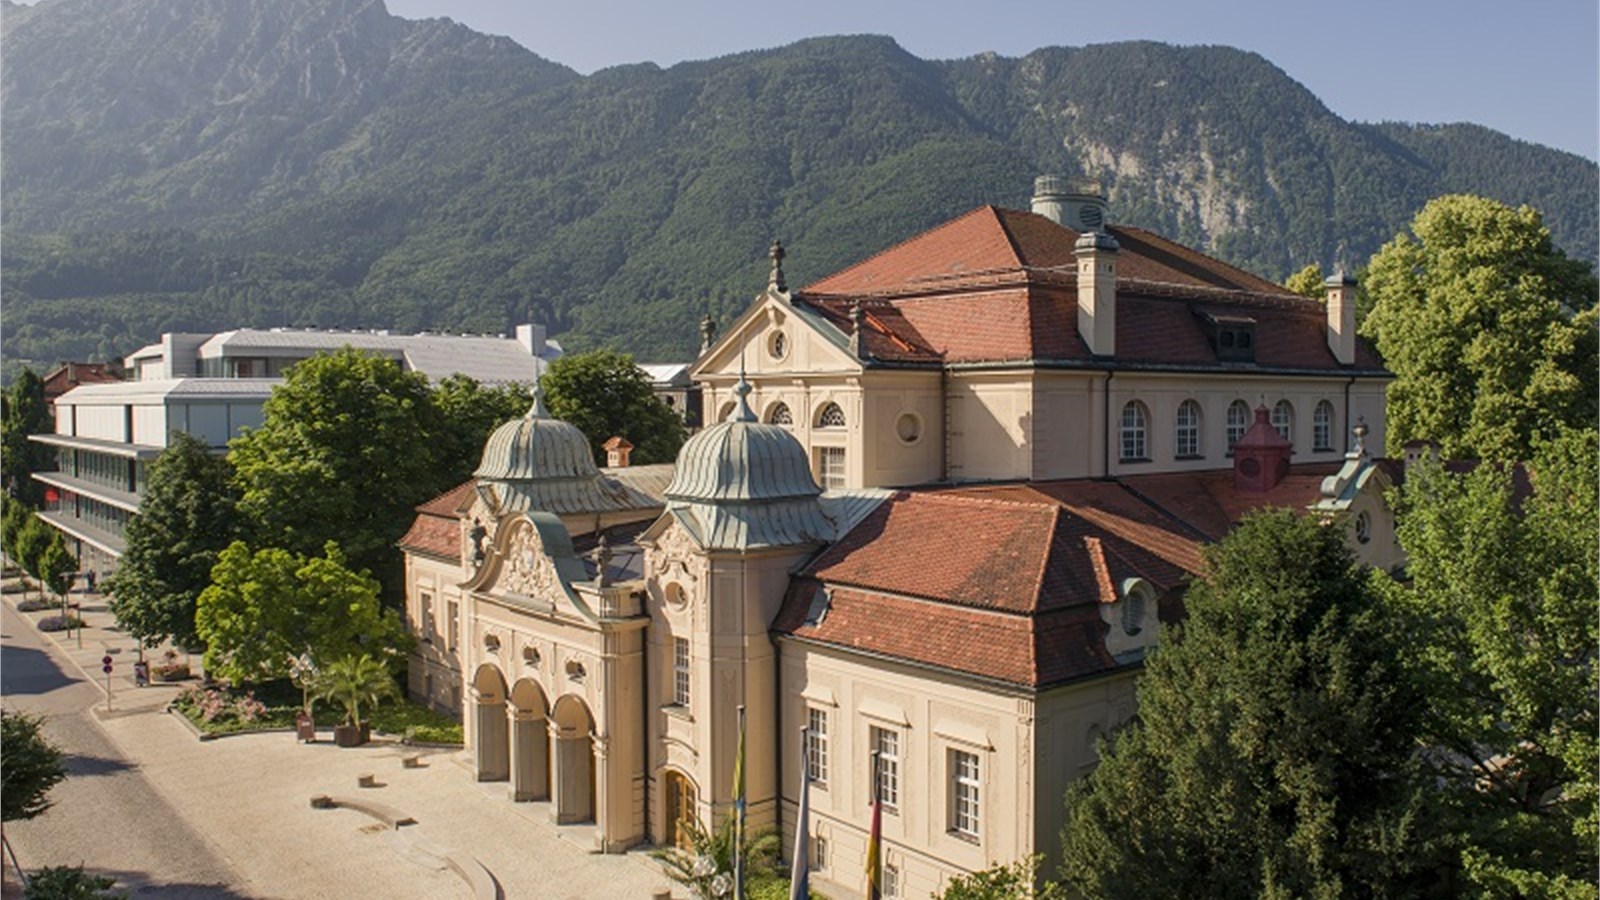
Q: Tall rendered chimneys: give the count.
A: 2